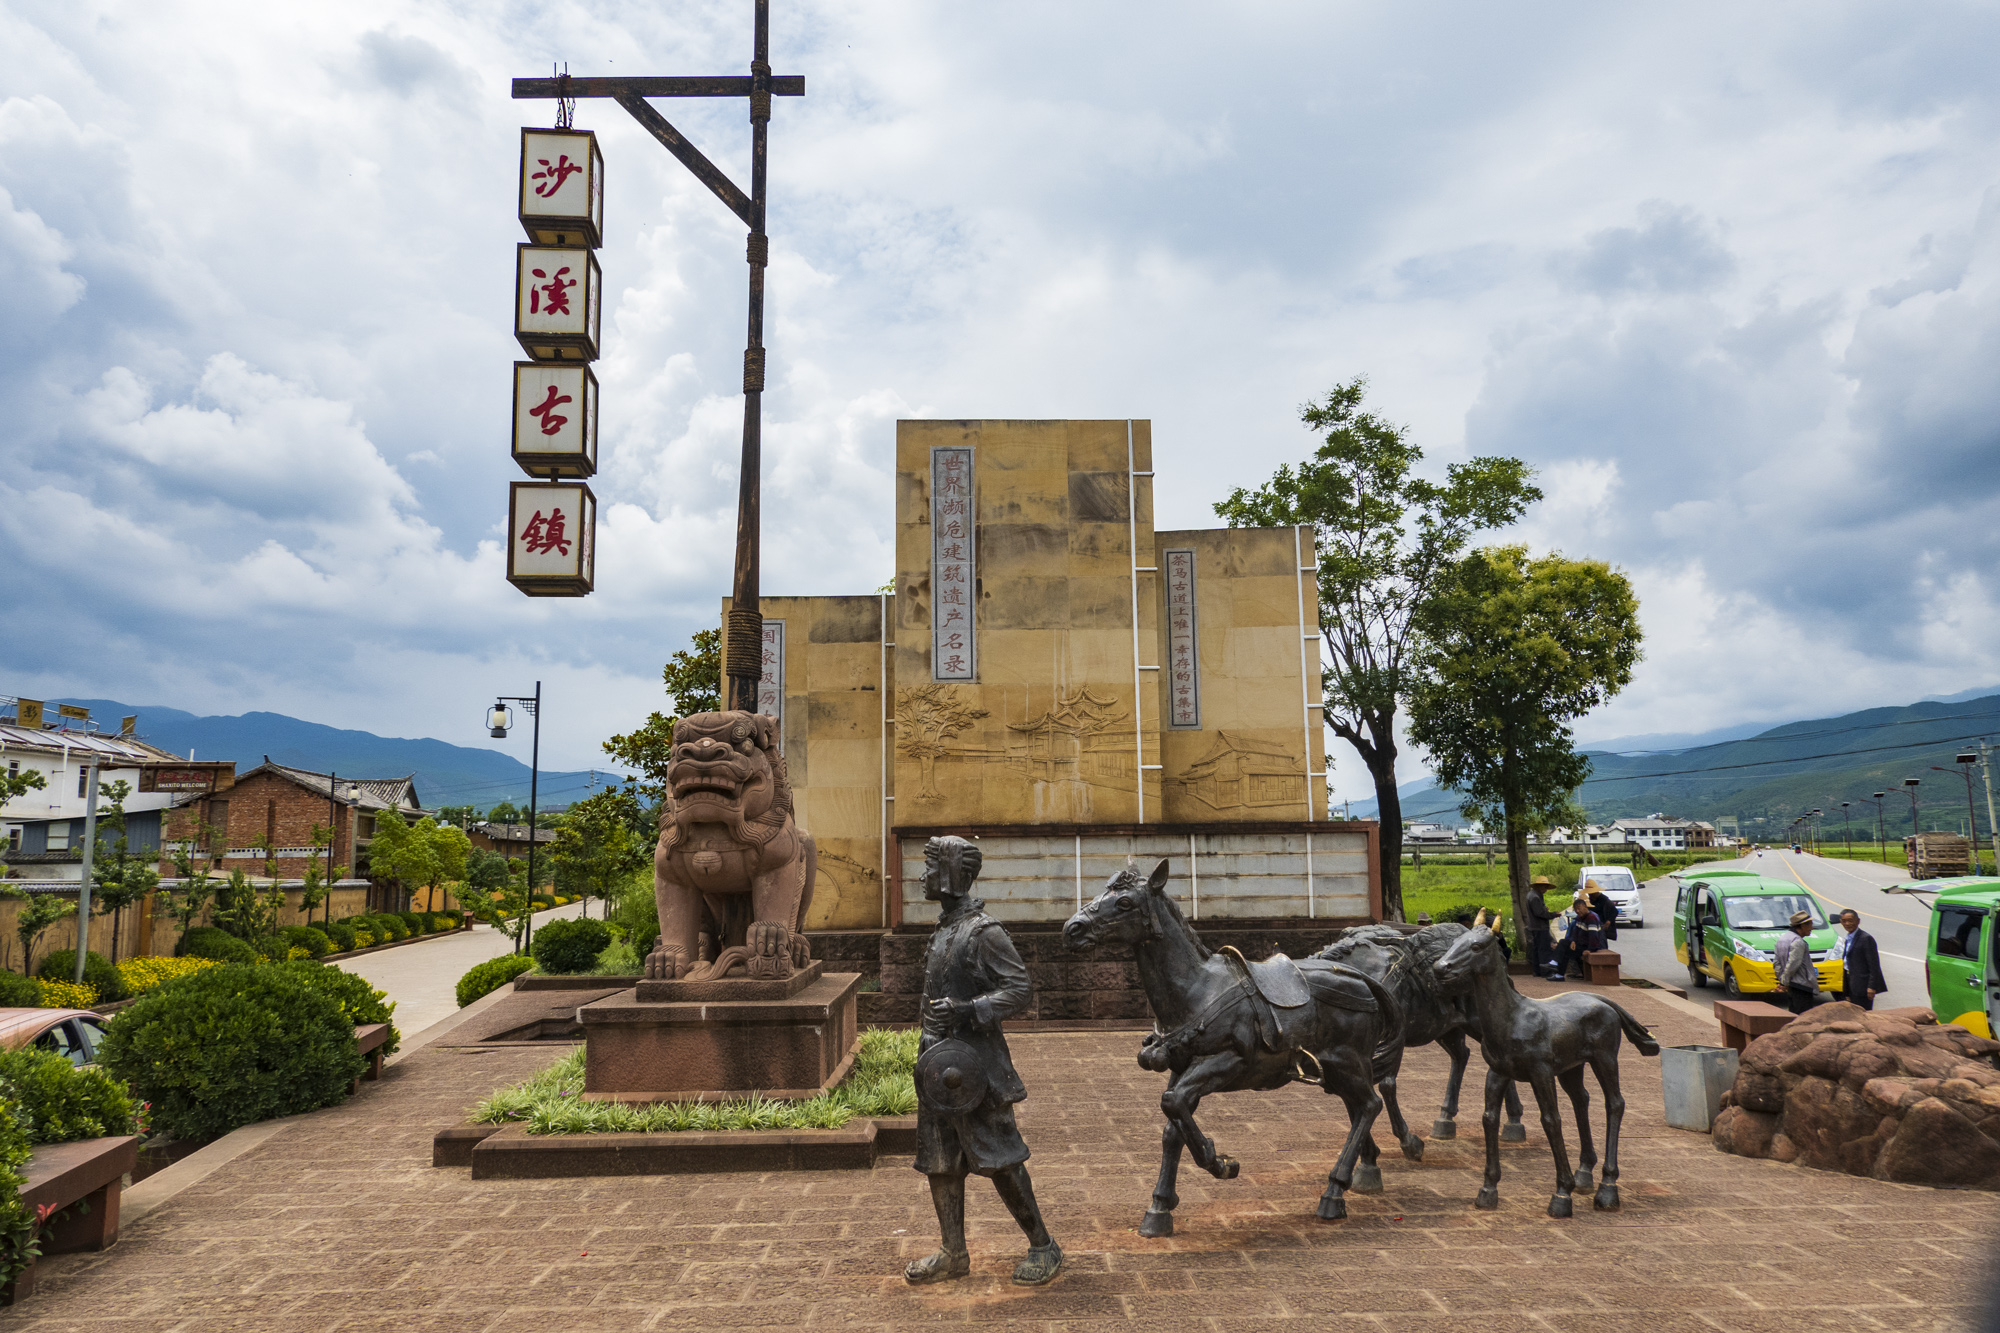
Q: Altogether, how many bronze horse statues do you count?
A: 3